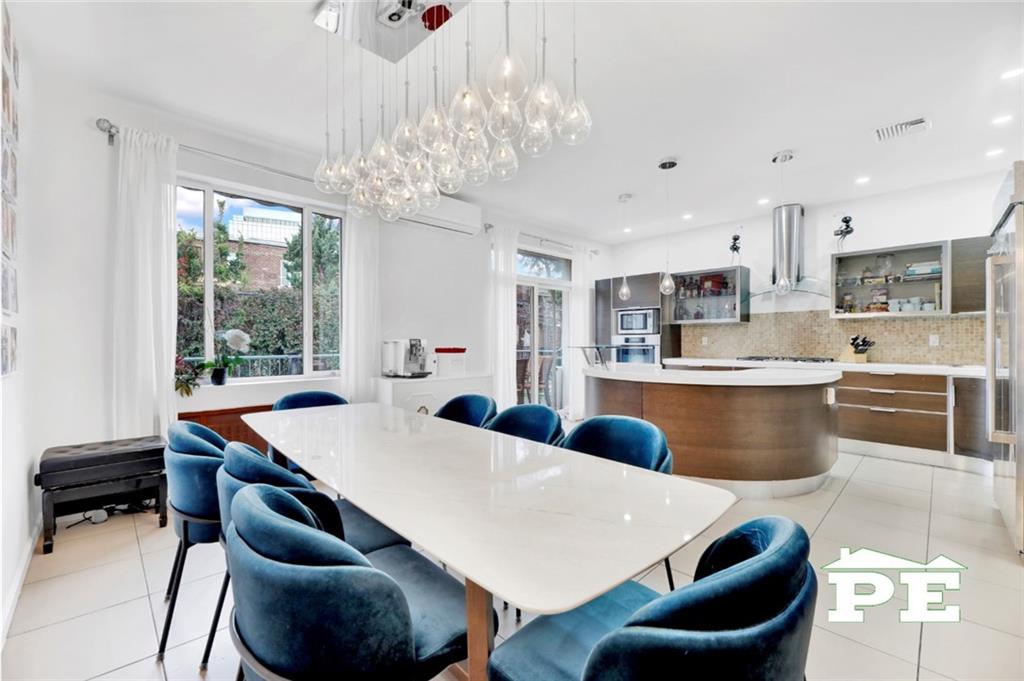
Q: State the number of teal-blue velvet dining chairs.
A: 8